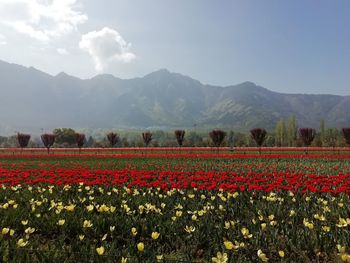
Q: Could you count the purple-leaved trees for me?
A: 10